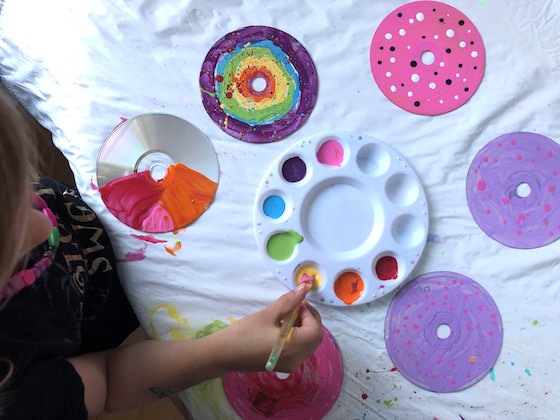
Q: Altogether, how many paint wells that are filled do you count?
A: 7